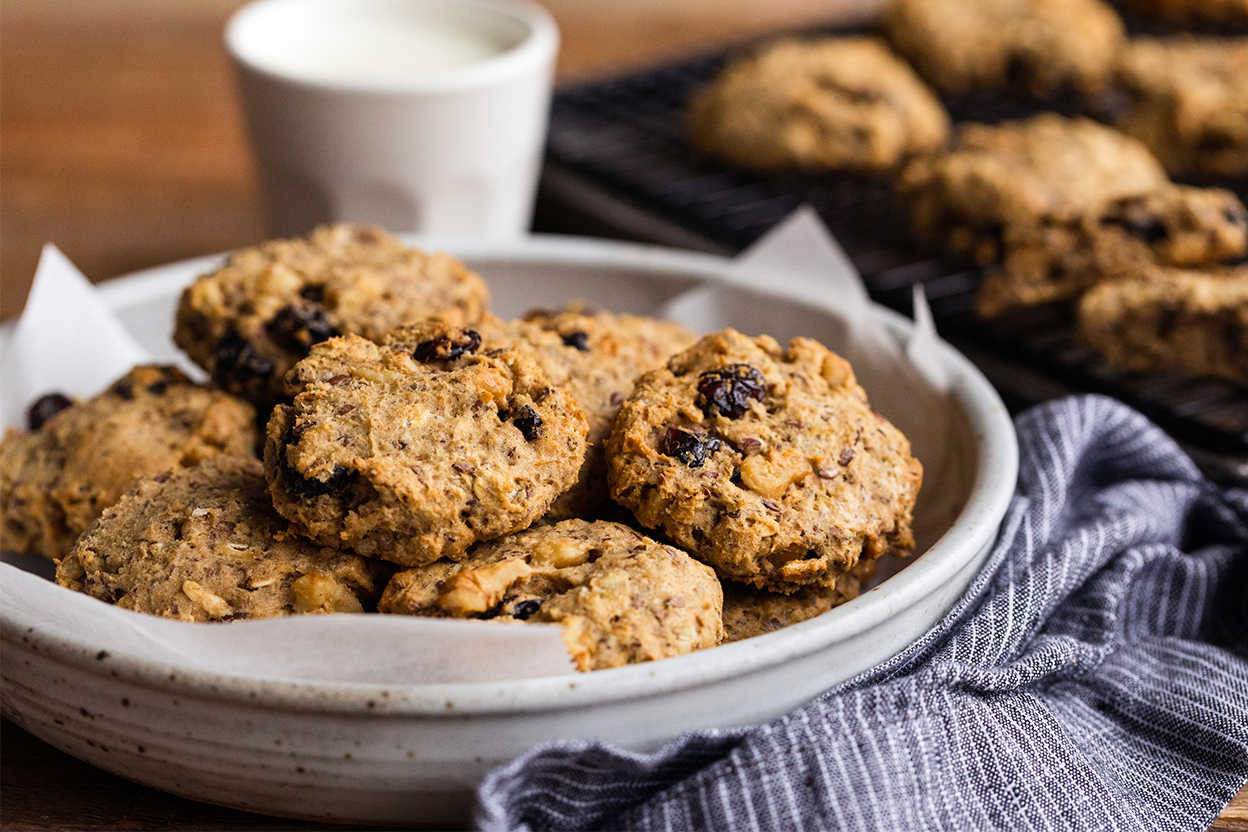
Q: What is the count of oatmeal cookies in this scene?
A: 15